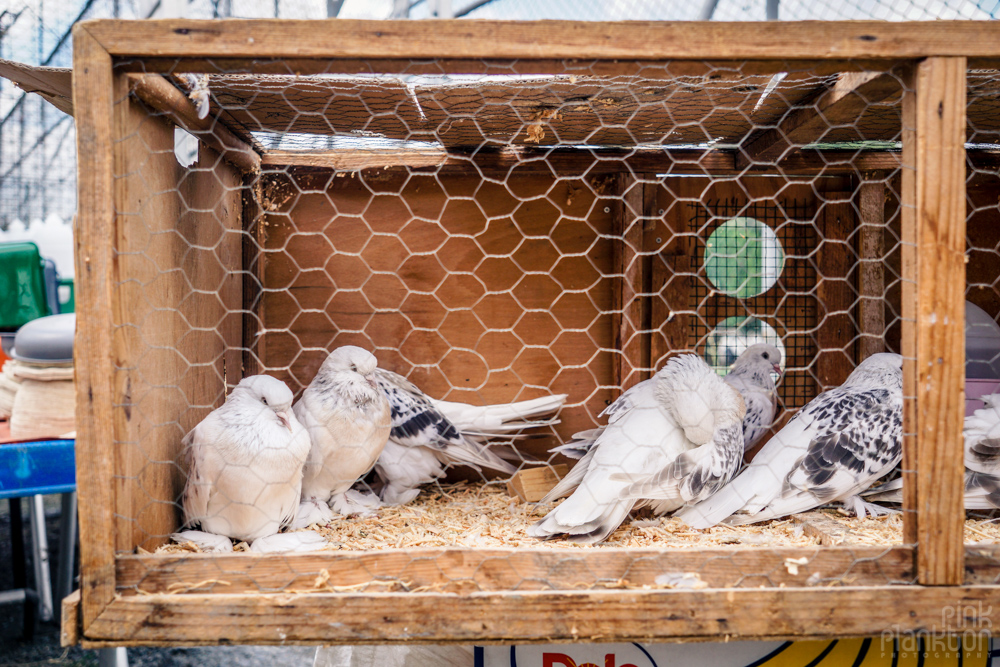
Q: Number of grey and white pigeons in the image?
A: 7